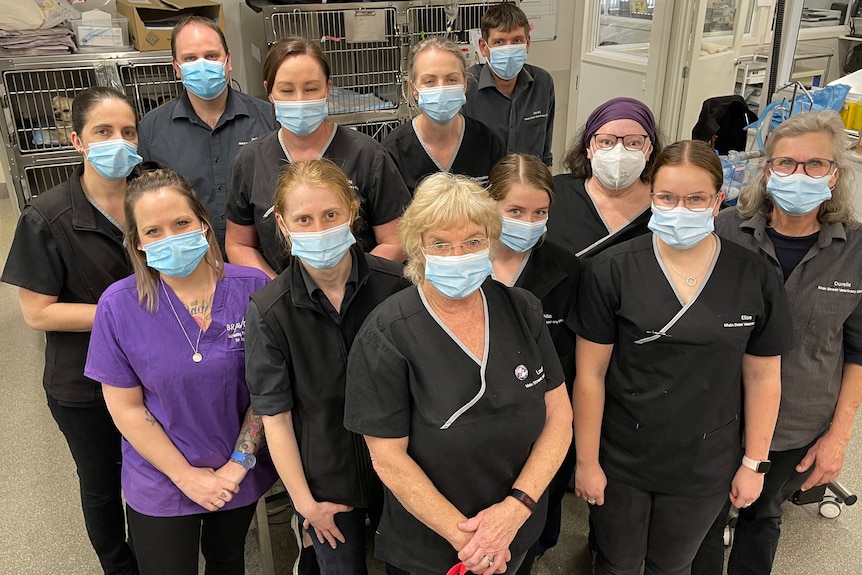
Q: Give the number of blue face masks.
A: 11